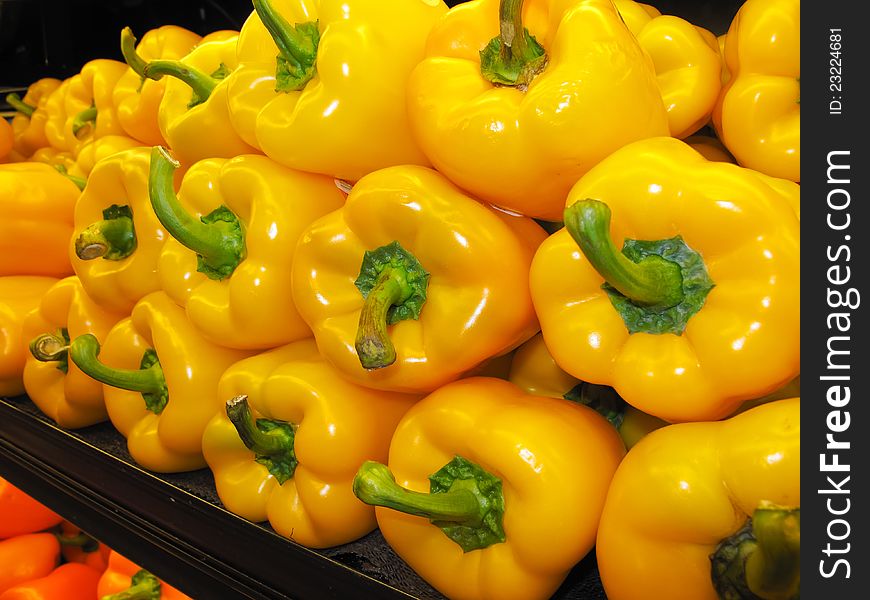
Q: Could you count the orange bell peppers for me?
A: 5